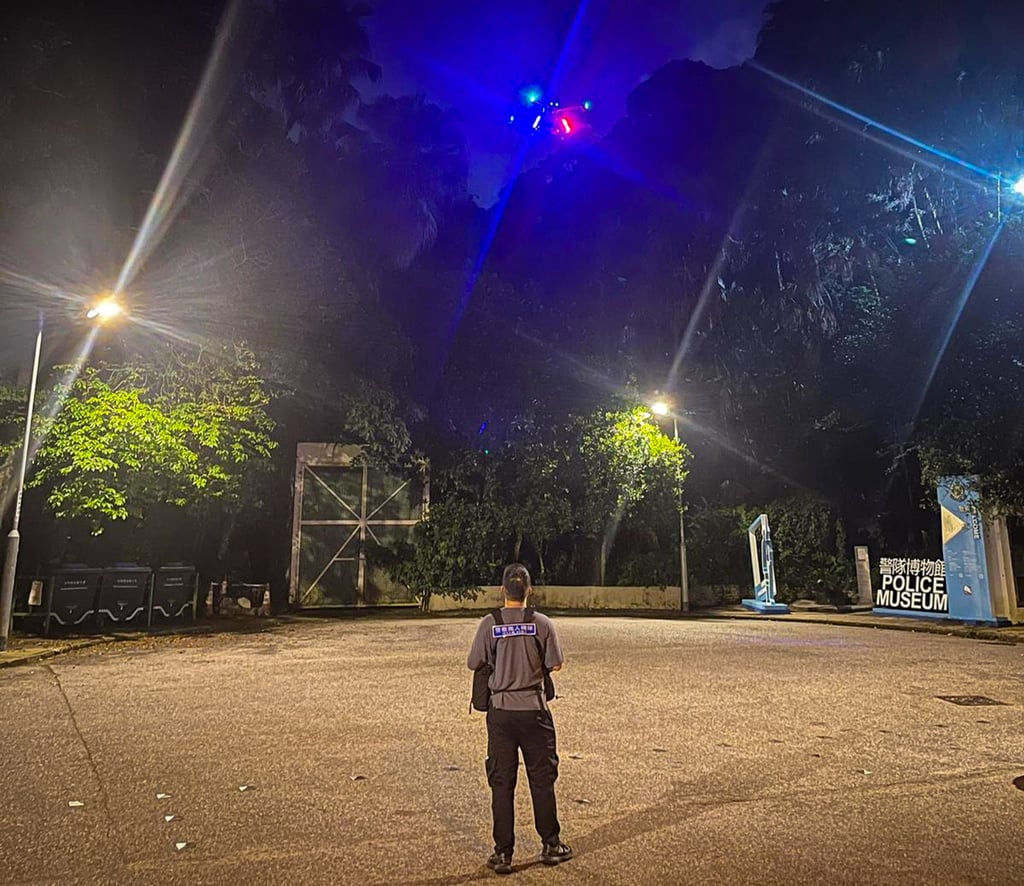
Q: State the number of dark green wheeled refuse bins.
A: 3